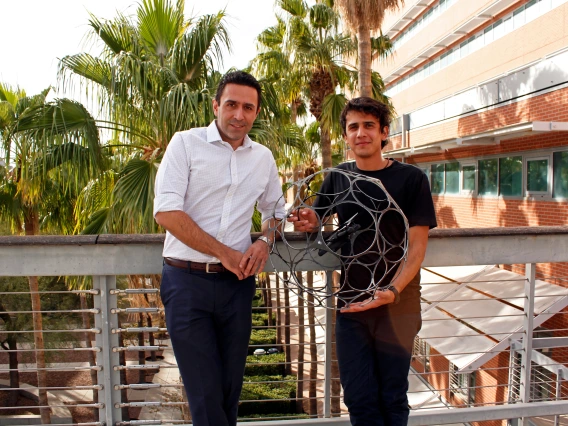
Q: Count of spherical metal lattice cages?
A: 1